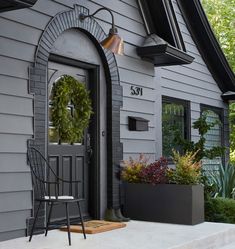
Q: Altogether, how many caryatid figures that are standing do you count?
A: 0